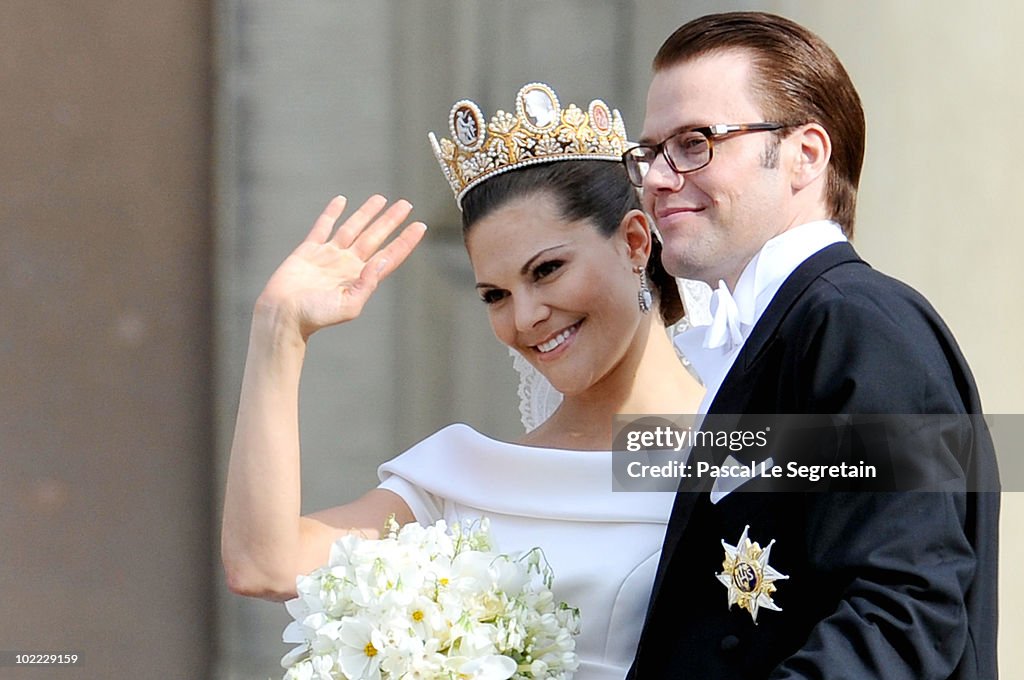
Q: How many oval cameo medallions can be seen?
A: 3